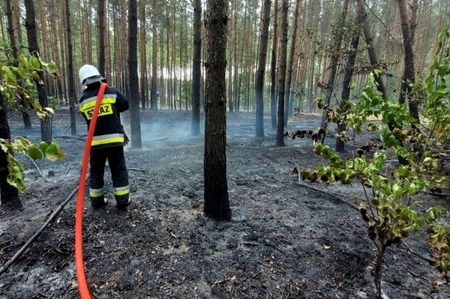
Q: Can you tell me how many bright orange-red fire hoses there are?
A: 1